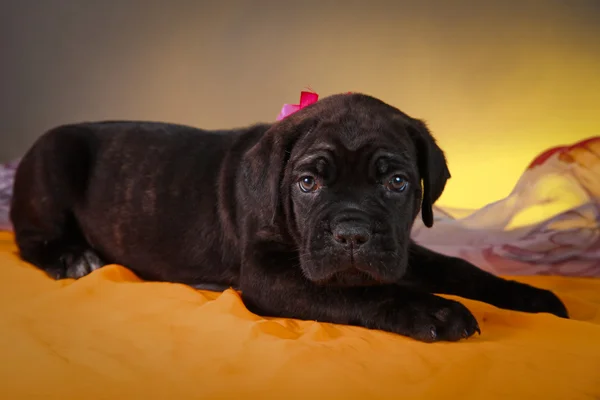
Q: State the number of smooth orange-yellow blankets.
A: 1